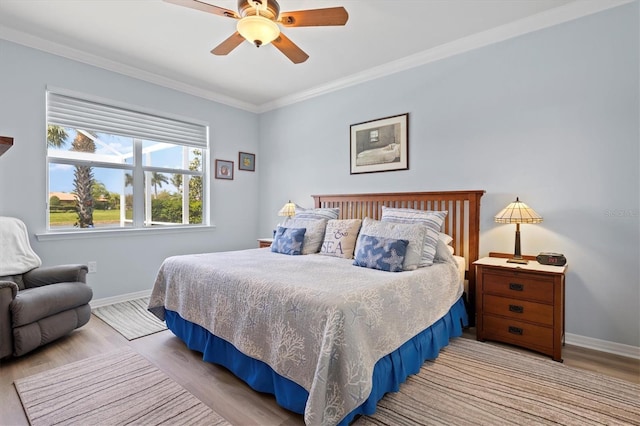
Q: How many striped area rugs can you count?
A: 3